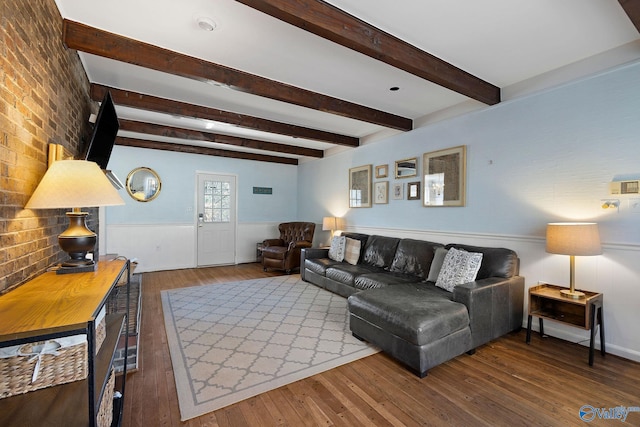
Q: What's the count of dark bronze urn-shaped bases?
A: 1